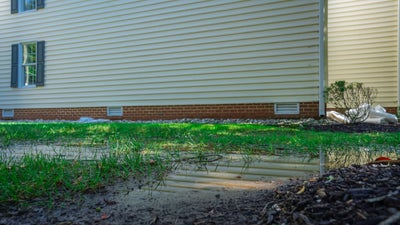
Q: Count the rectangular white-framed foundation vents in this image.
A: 3